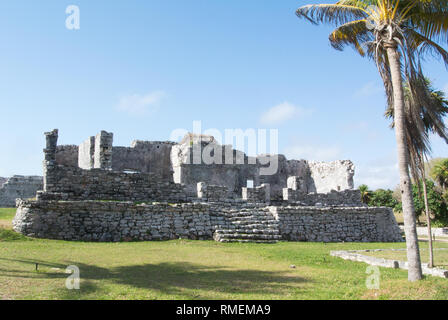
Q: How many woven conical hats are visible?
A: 0